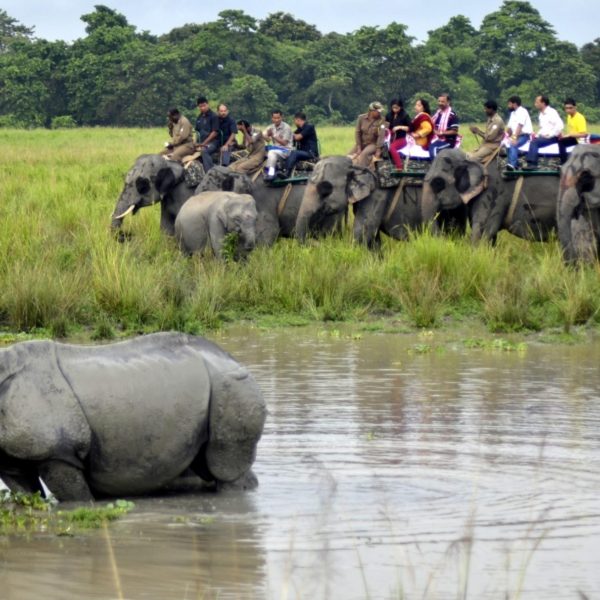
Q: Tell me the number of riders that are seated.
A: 14